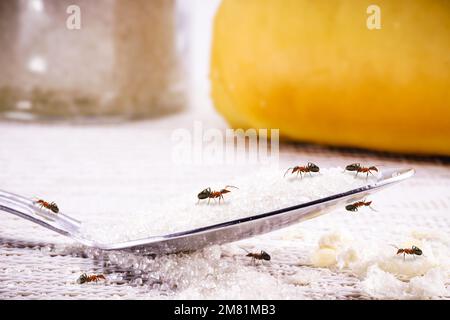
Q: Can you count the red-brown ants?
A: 8